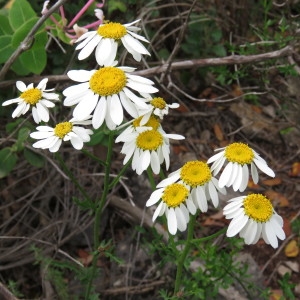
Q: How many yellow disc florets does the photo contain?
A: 11